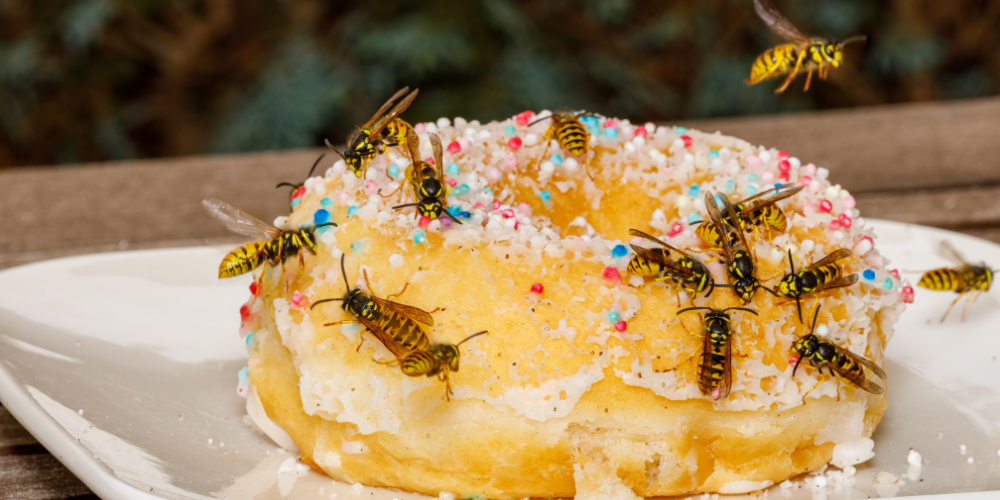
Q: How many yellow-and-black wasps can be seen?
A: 15